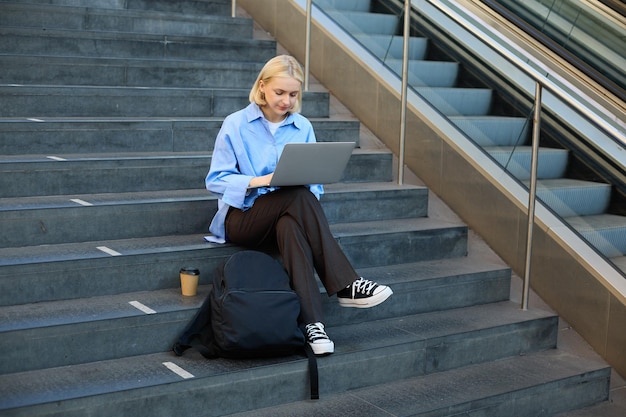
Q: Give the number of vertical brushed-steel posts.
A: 4